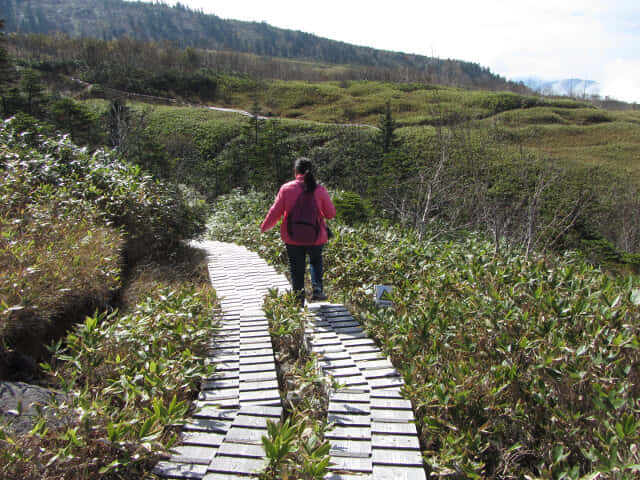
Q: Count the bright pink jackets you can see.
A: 1